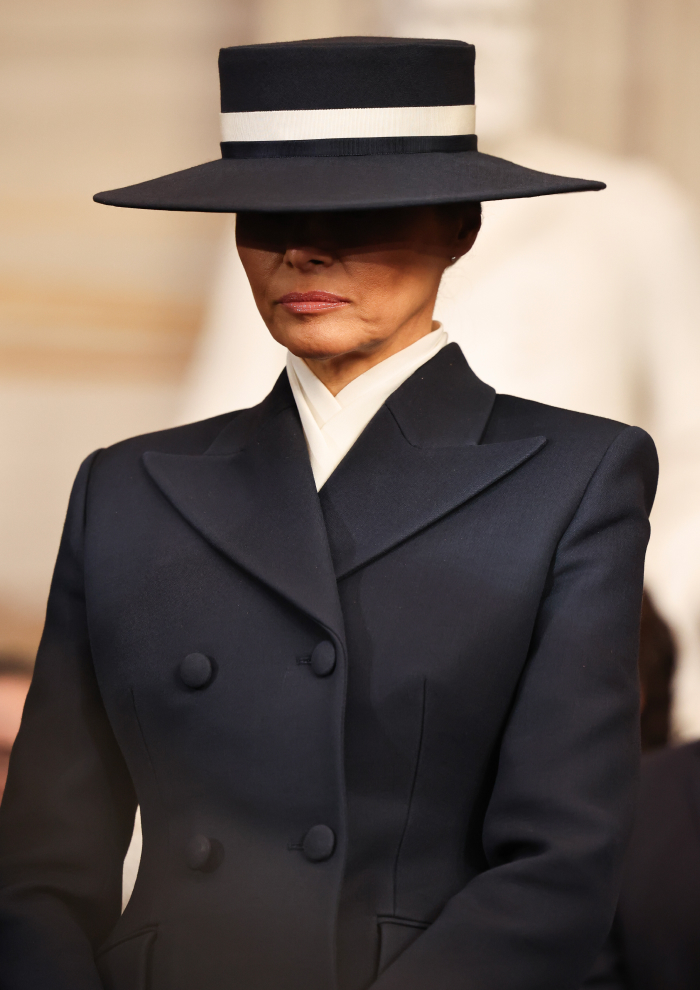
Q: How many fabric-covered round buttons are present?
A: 4